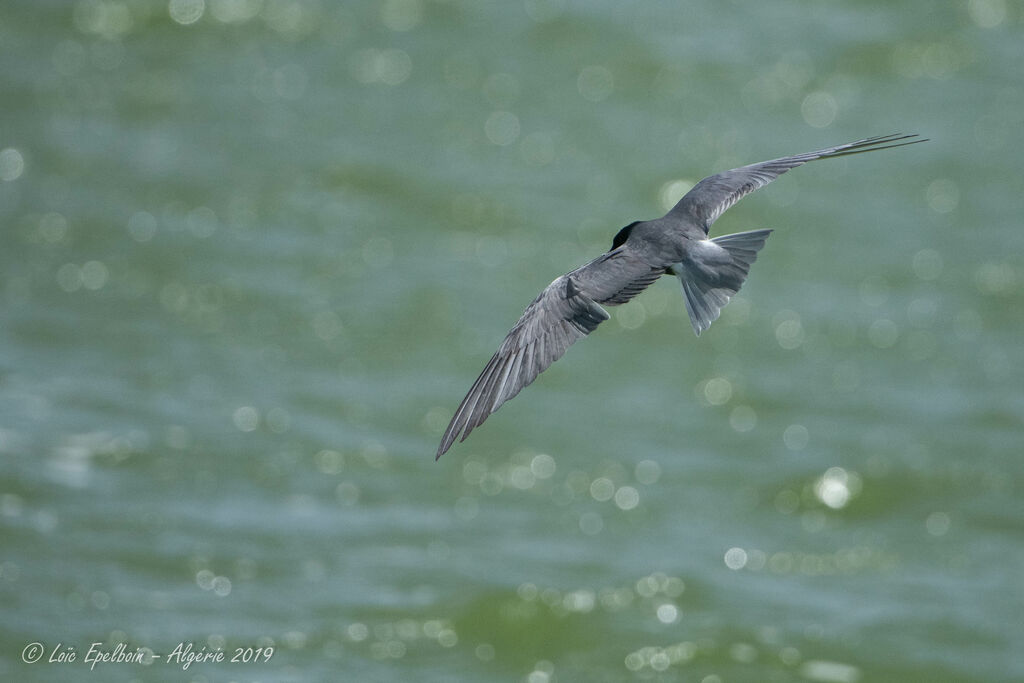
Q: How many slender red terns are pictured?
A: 0